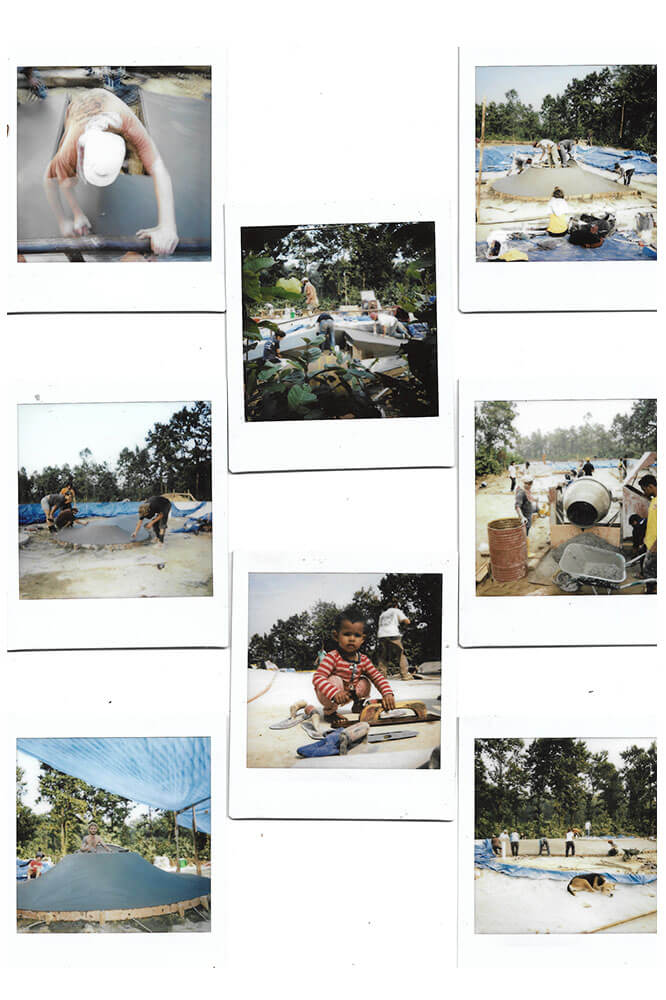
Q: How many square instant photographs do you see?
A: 8